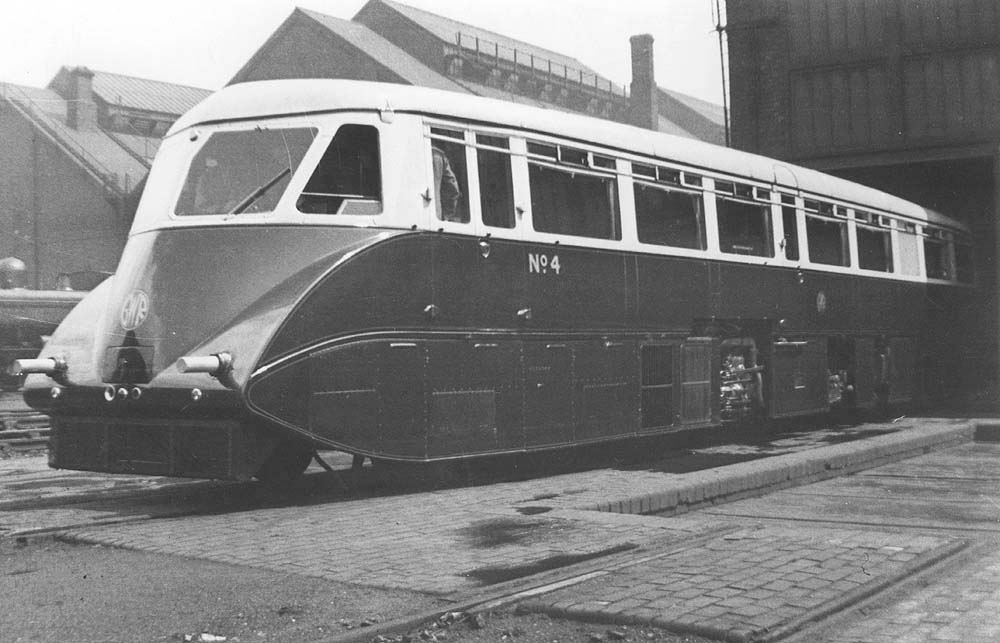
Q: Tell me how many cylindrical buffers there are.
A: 2